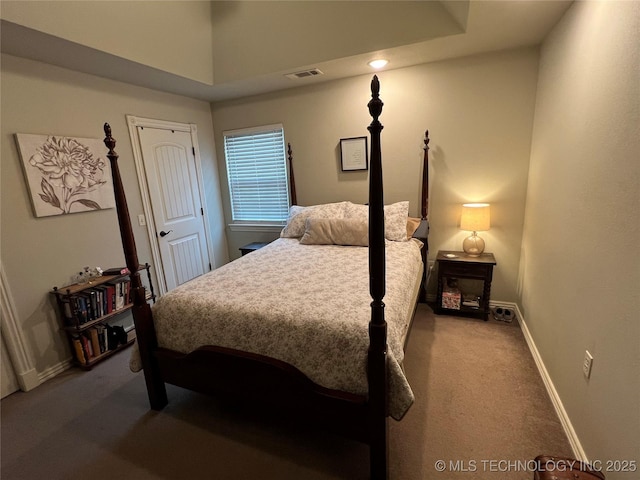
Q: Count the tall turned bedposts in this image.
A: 4